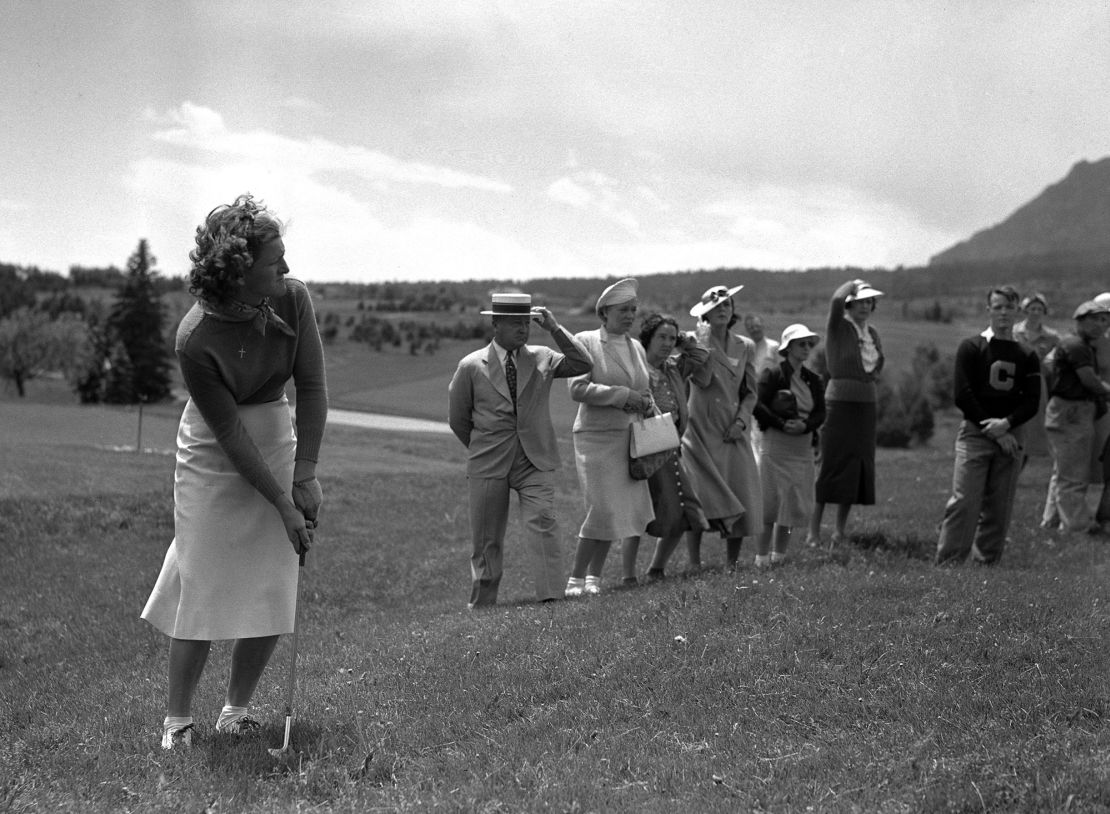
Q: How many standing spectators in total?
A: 11